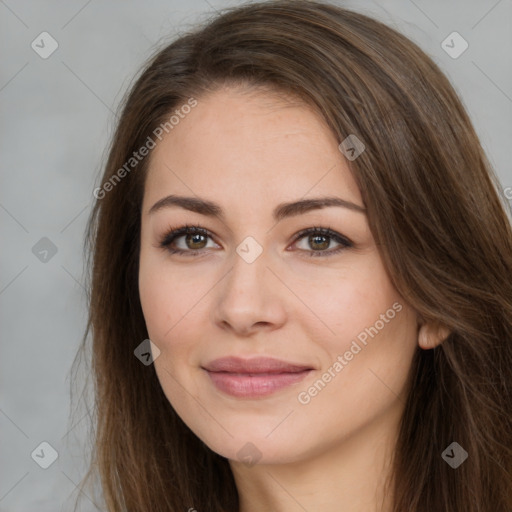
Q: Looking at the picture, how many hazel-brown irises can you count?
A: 2